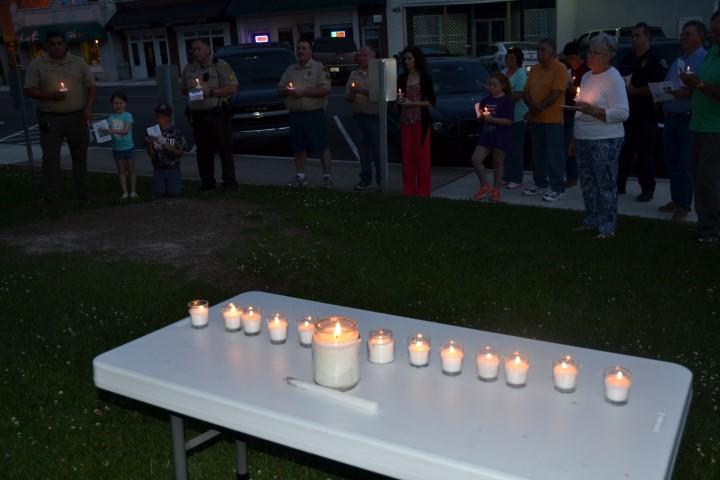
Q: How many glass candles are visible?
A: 13